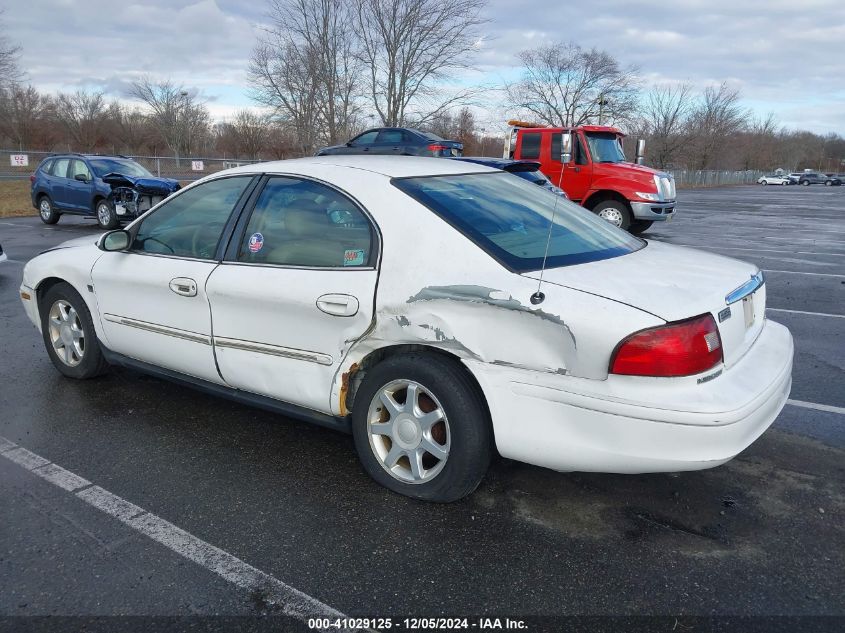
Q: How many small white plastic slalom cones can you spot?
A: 0